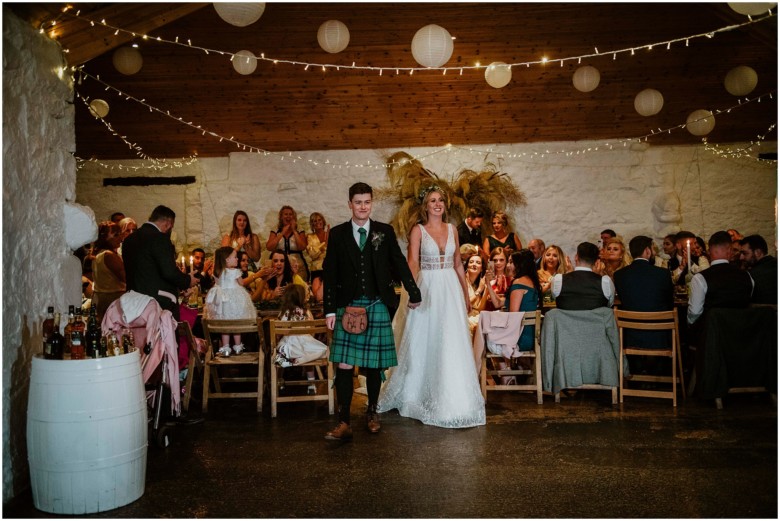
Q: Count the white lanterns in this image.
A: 12